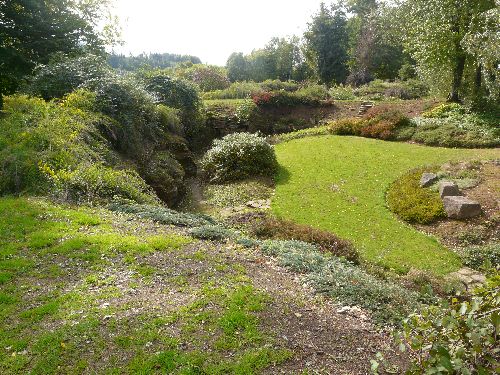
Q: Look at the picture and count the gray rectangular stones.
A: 3